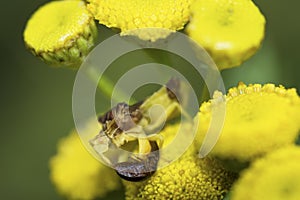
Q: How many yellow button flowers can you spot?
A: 7